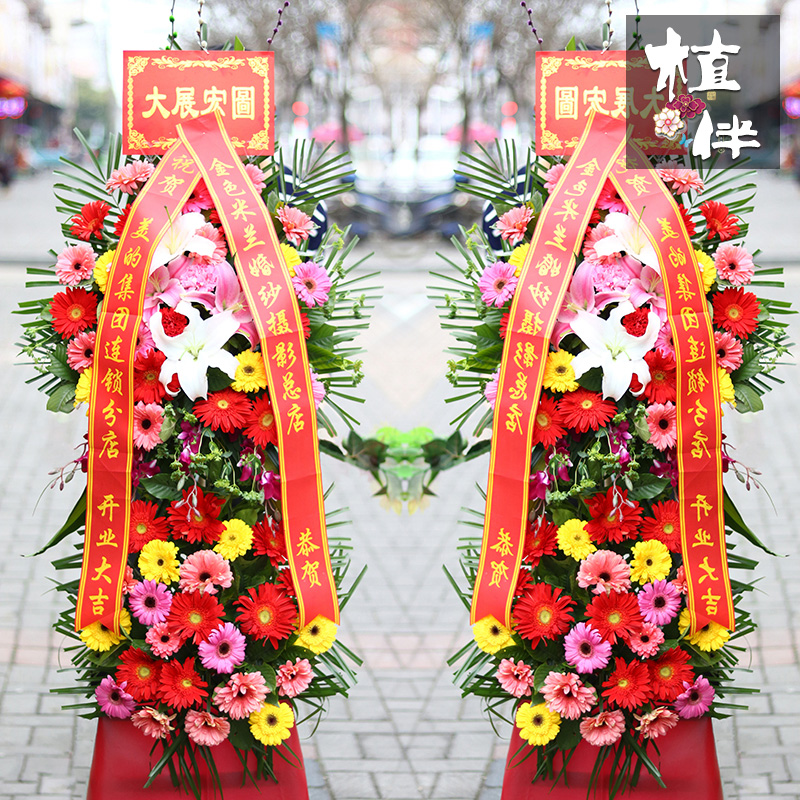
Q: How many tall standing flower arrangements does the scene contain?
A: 2